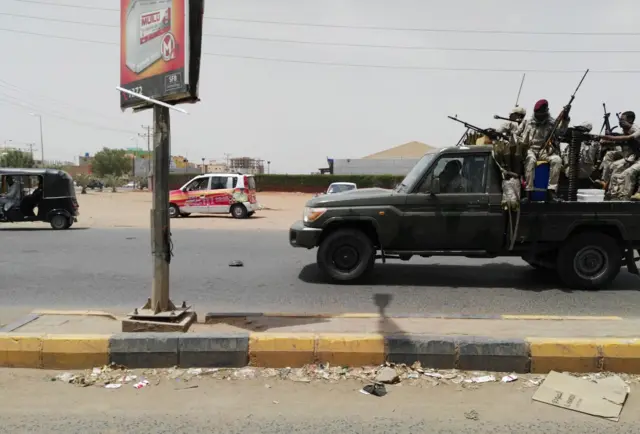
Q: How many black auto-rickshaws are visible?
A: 1